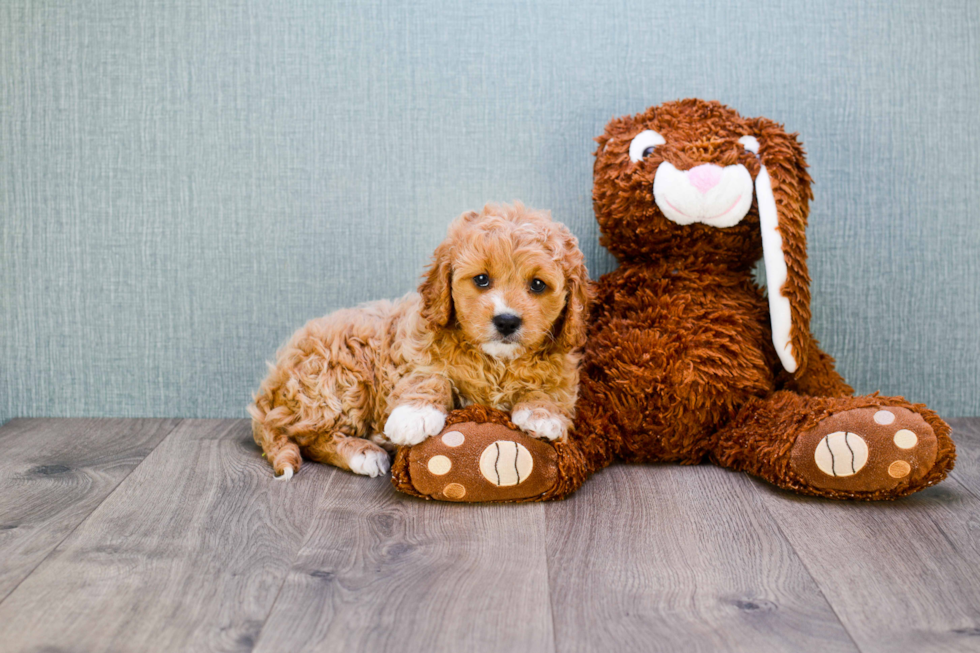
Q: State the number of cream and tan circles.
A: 8